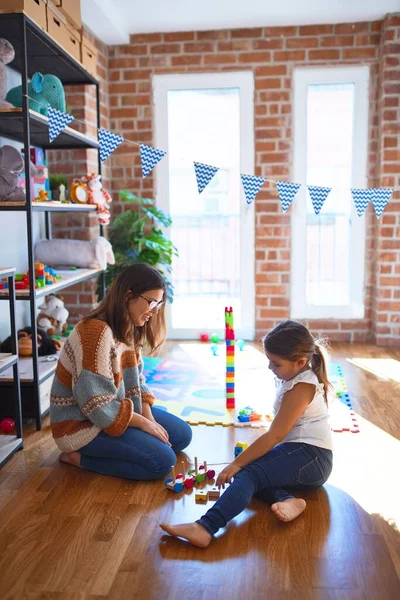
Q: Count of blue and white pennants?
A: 9